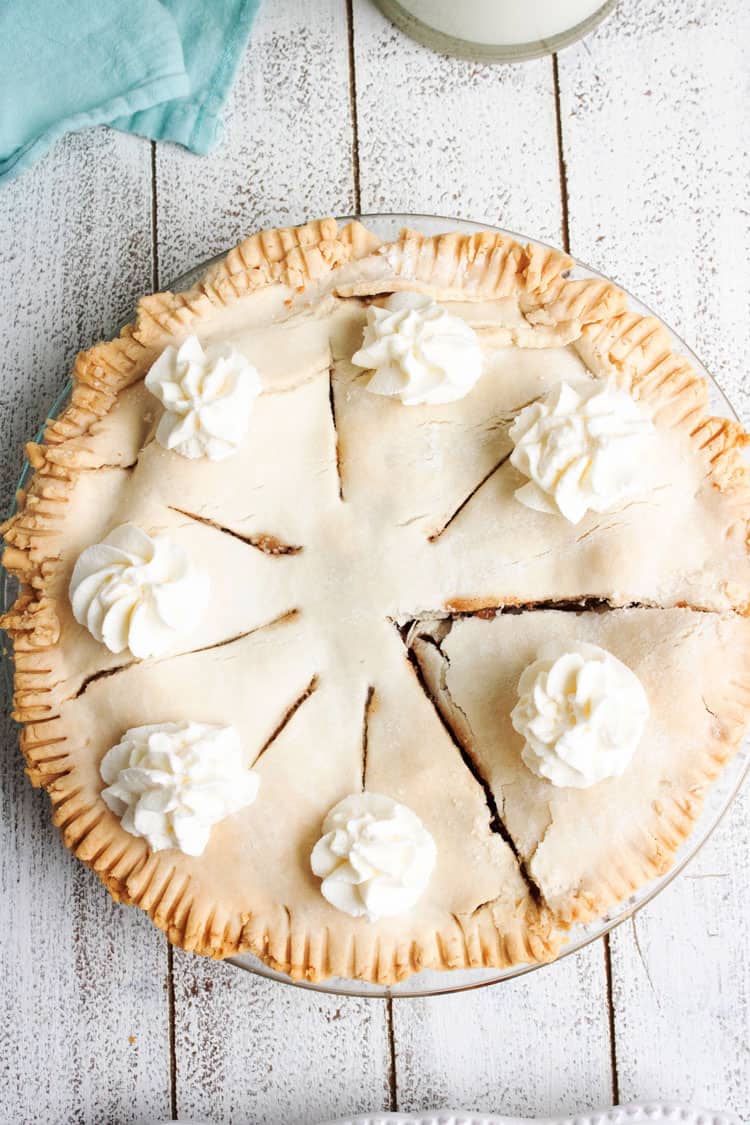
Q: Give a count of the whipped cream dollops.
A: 7